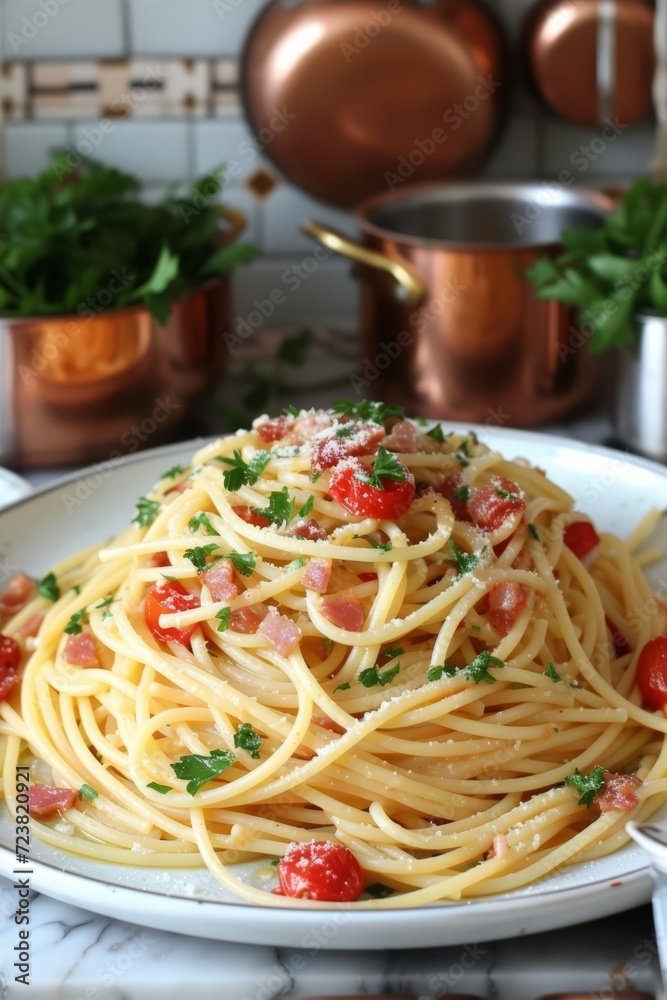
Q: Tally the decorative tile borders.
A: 1